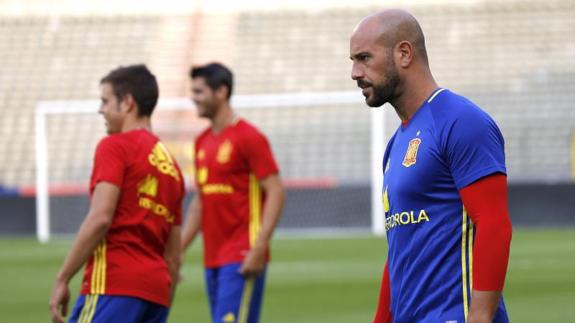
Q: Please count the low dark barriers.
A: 1